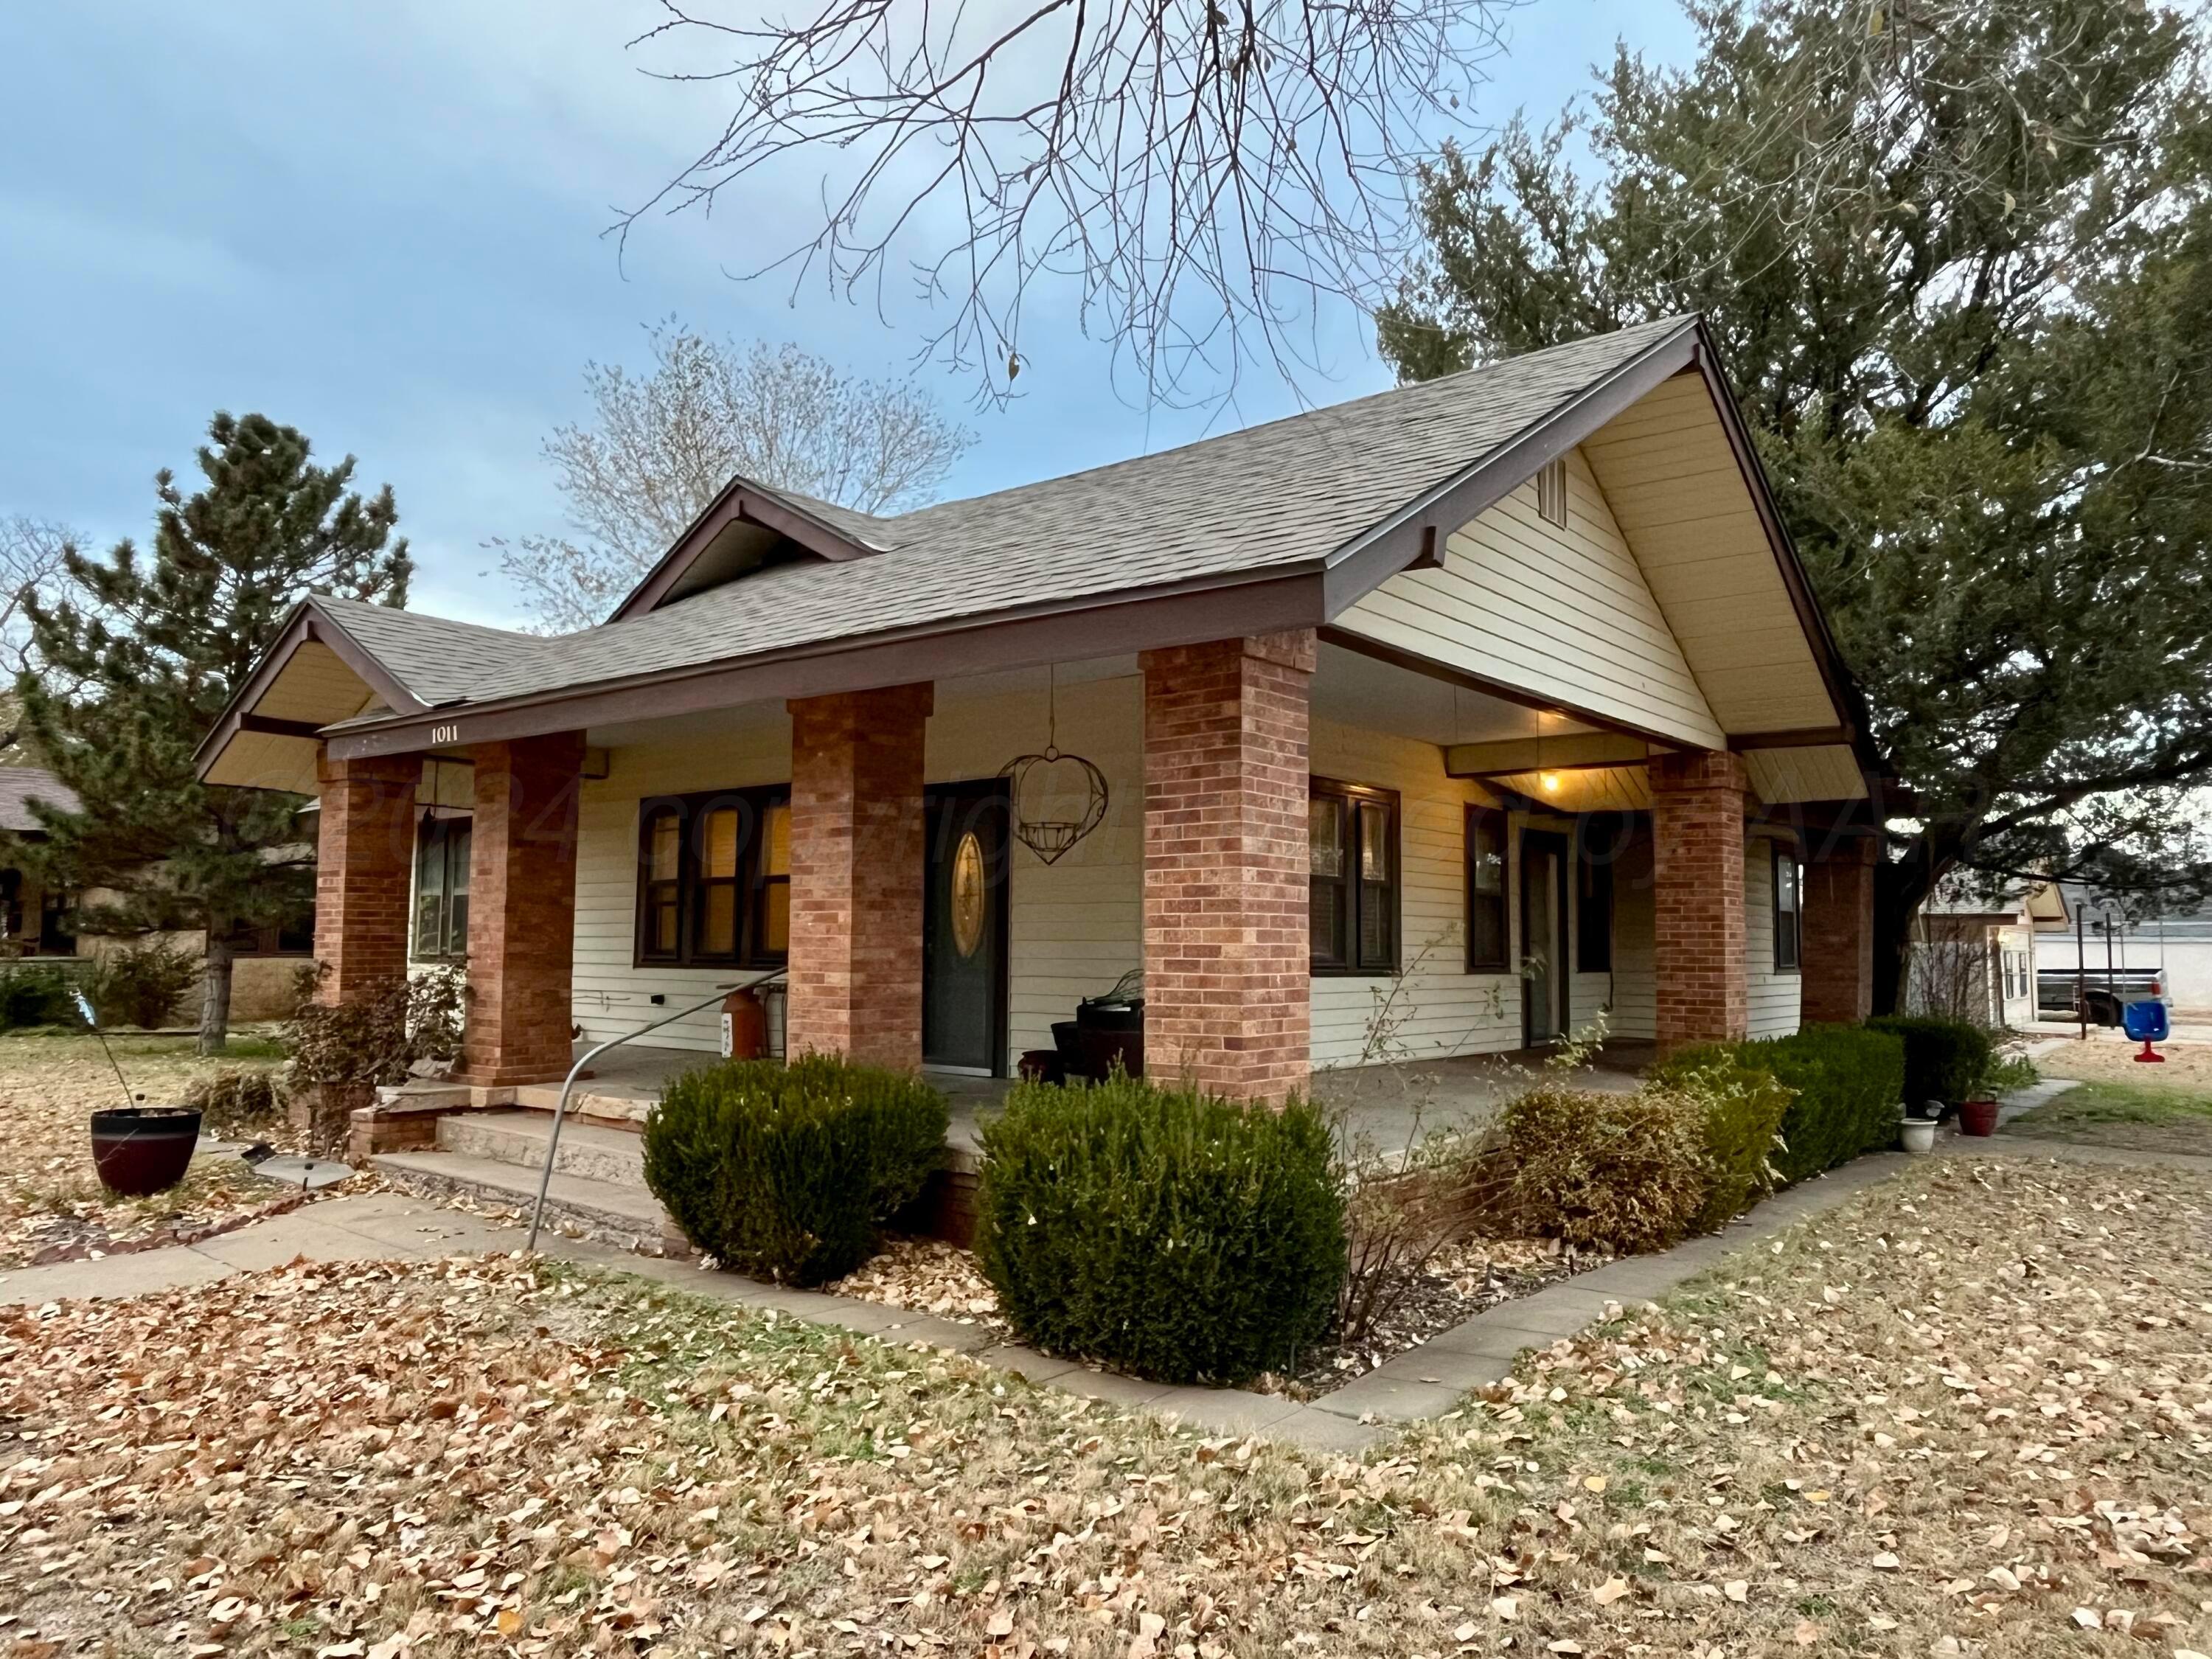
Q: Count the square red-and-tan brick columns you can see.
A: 6